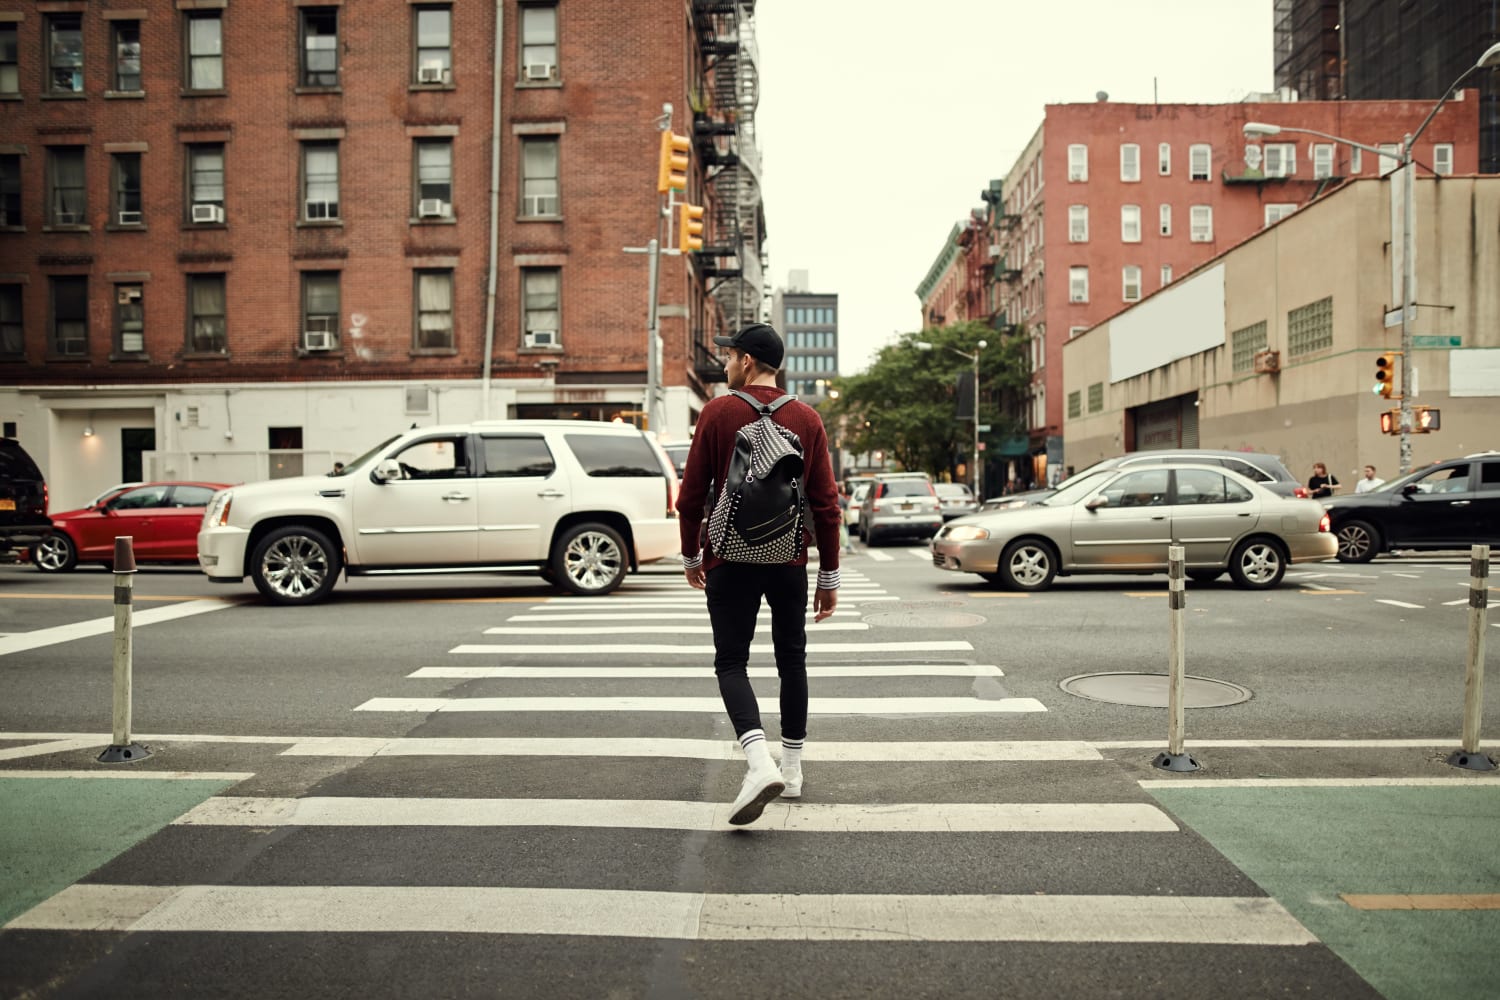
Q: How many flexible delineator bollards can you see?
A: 3